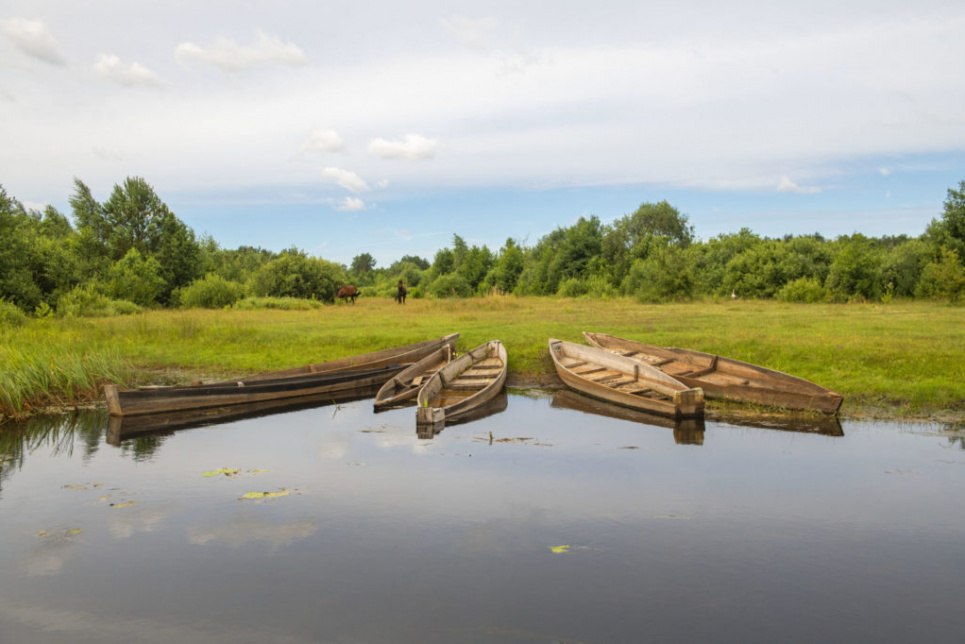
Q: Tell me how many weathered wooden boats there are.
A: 6